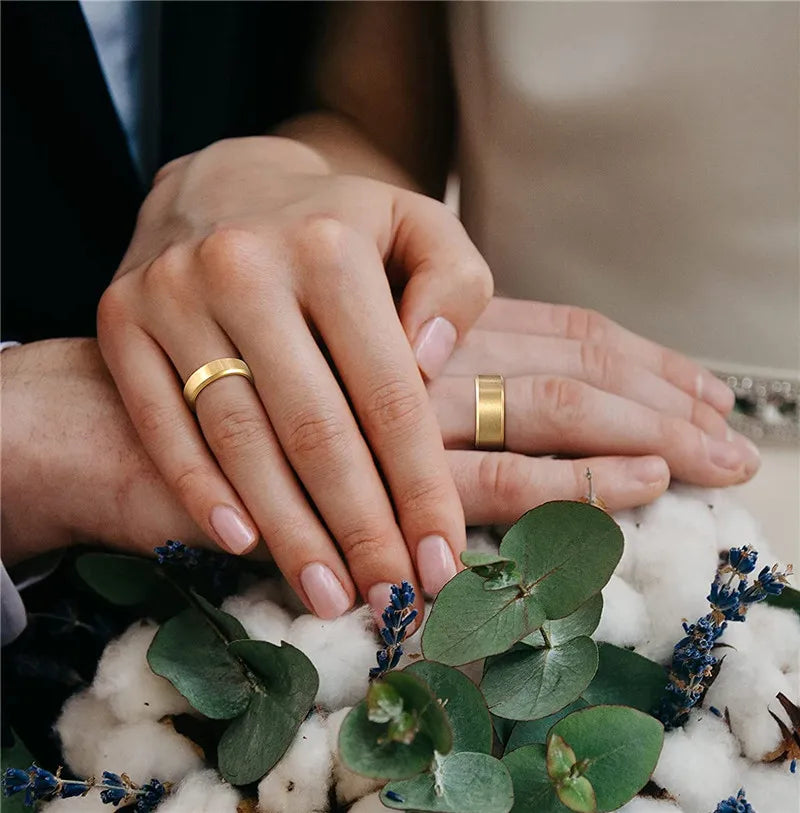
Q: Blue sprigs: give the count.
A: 5